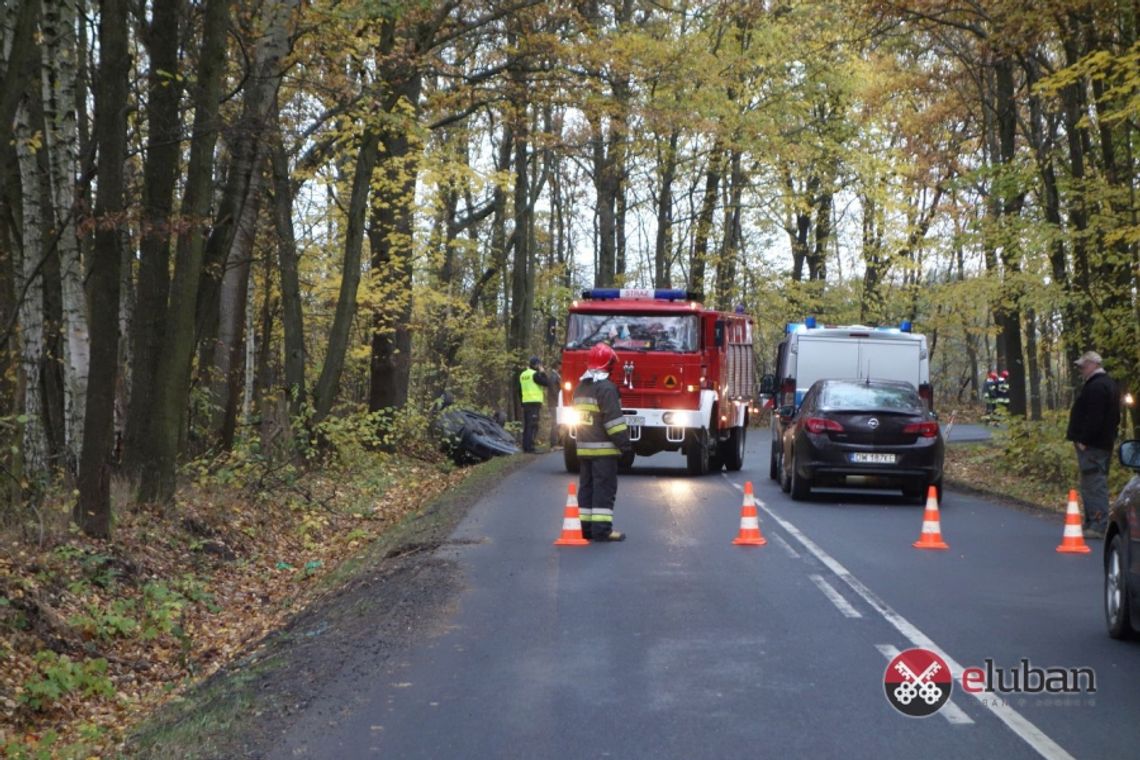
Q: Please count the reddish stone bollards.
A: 0